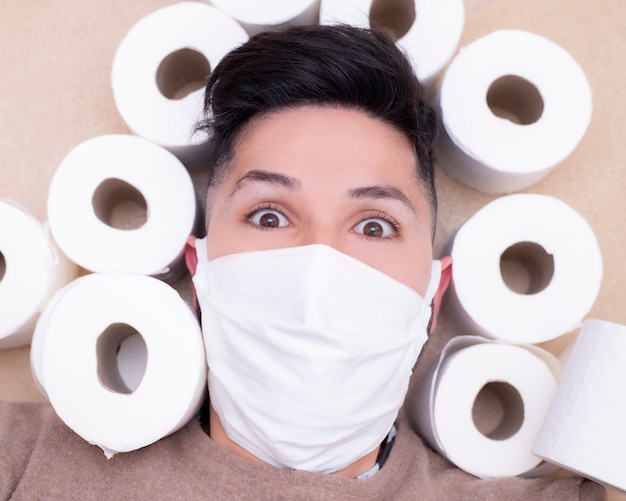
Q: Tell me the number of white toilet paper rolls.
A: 10